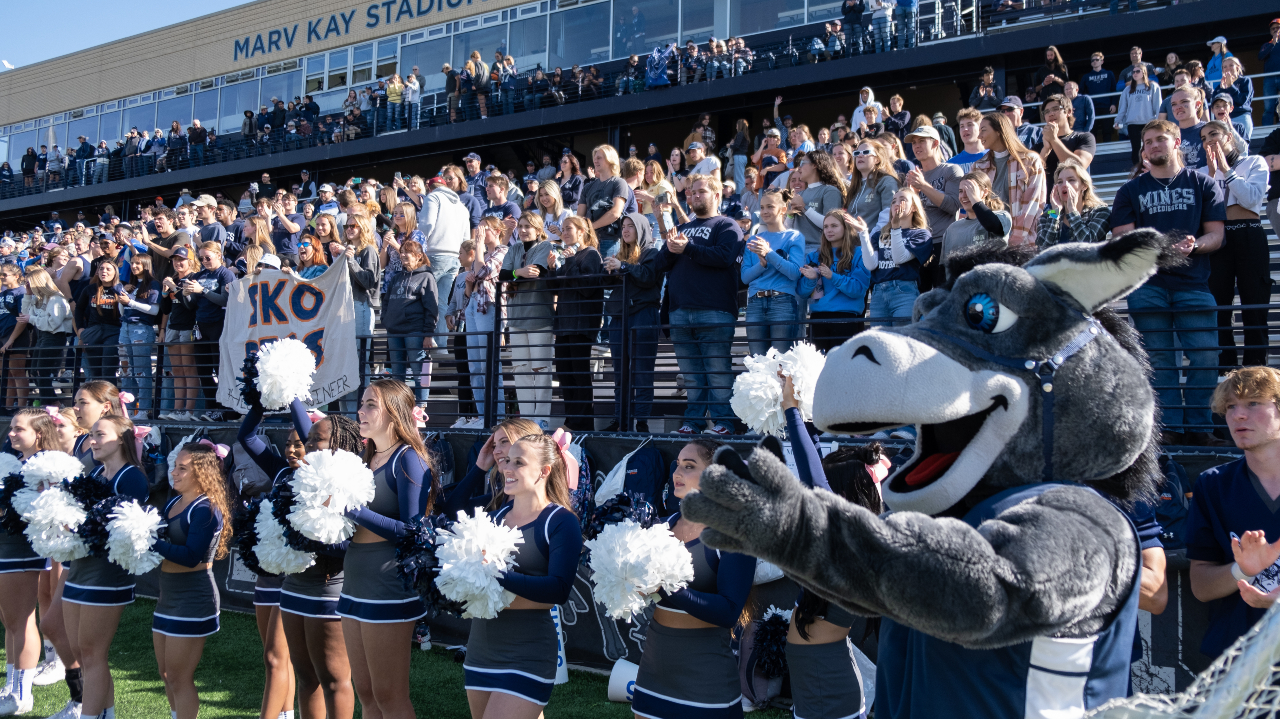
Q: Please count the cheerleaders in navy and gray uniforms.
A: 12